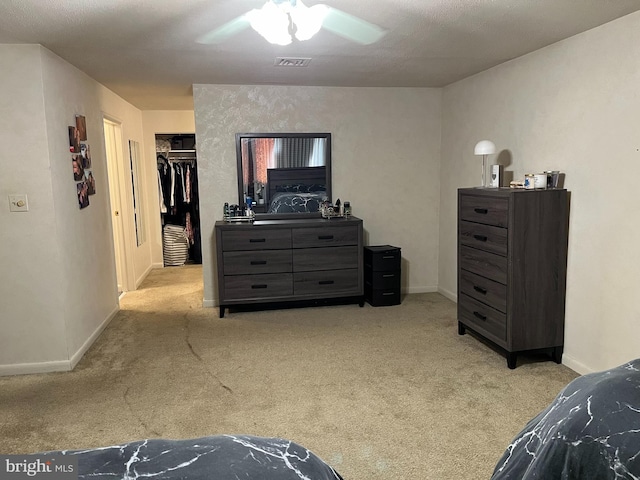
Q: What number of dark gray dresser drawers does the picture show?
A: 11